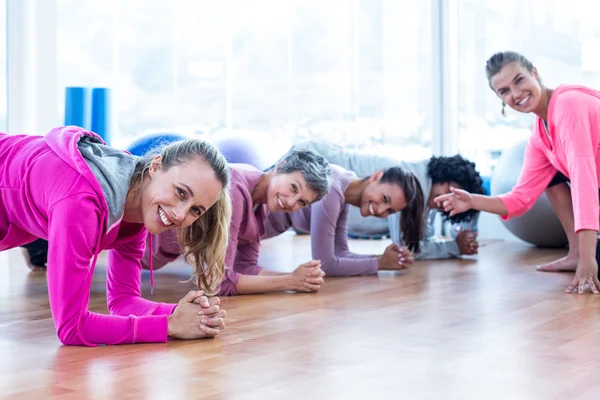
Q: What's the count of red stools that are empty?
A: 0